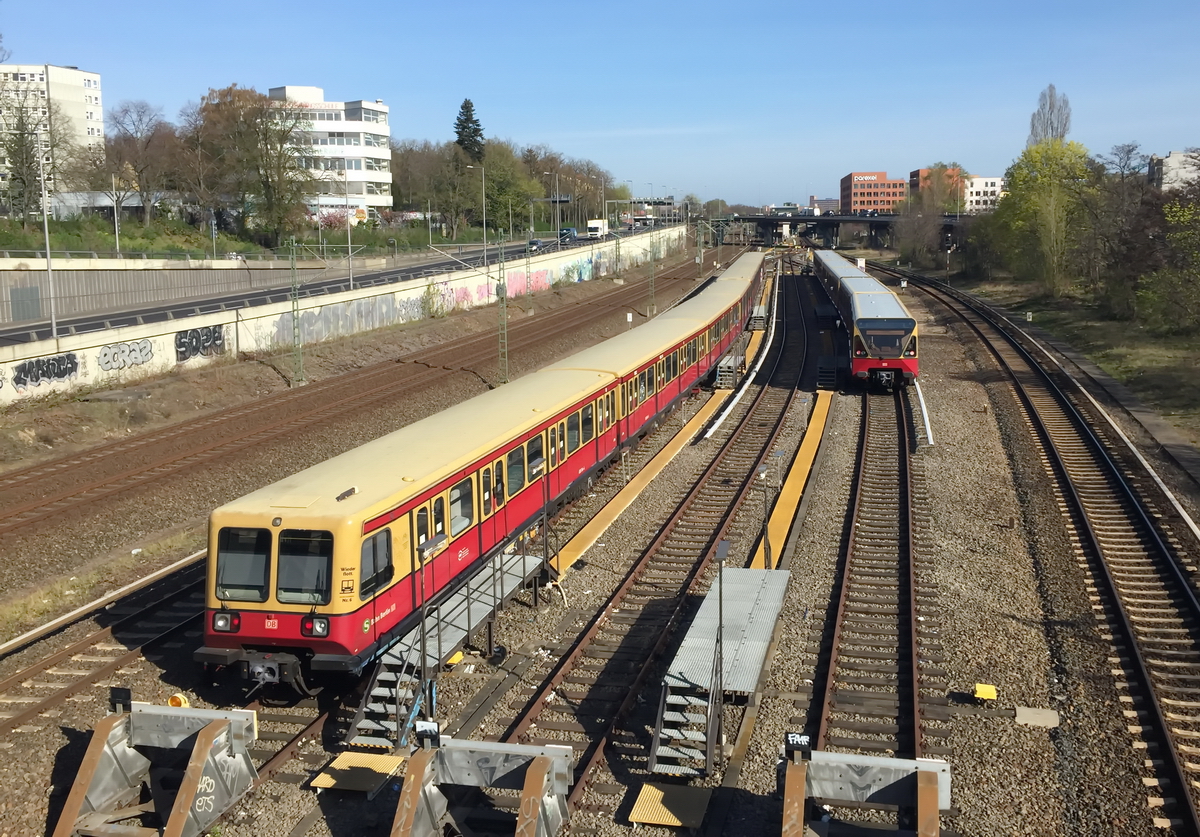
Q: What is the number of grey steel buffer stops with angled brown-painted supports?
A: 3